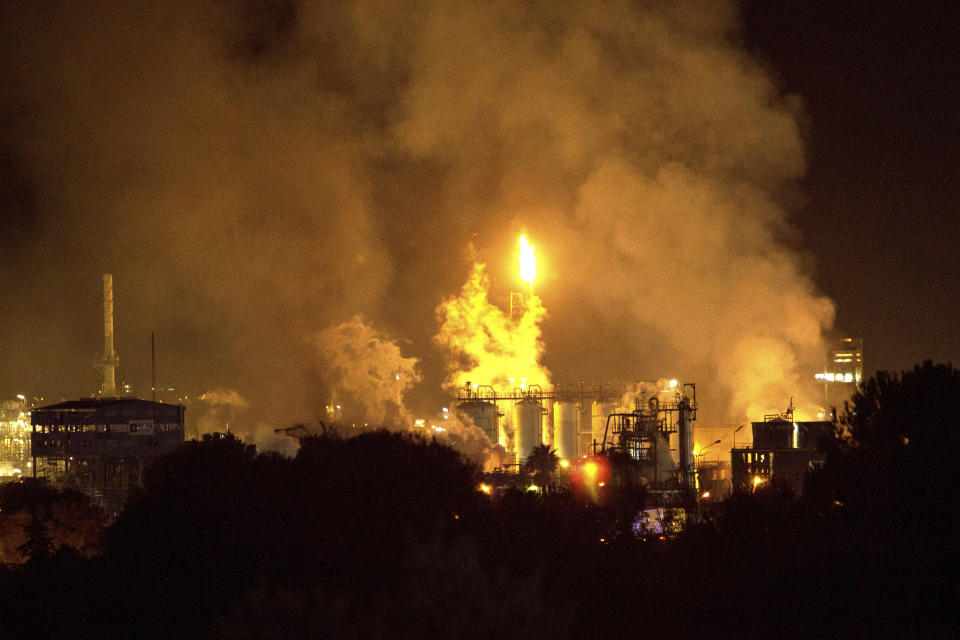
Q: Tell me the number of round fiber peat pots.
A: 0